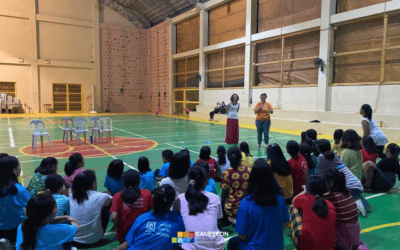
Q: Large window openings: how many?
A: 8